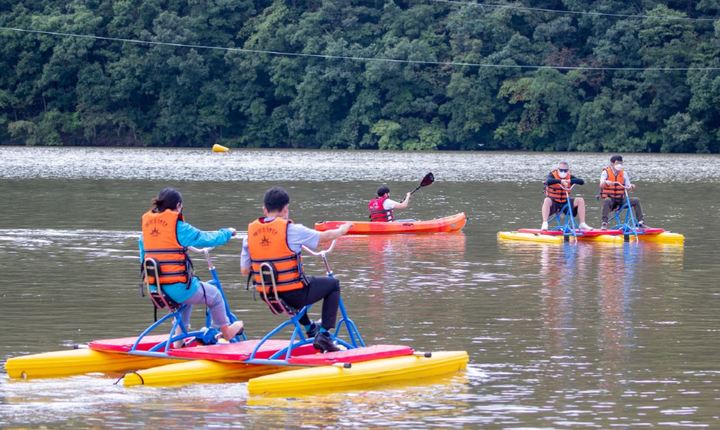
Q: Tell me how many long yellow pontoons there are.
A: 6